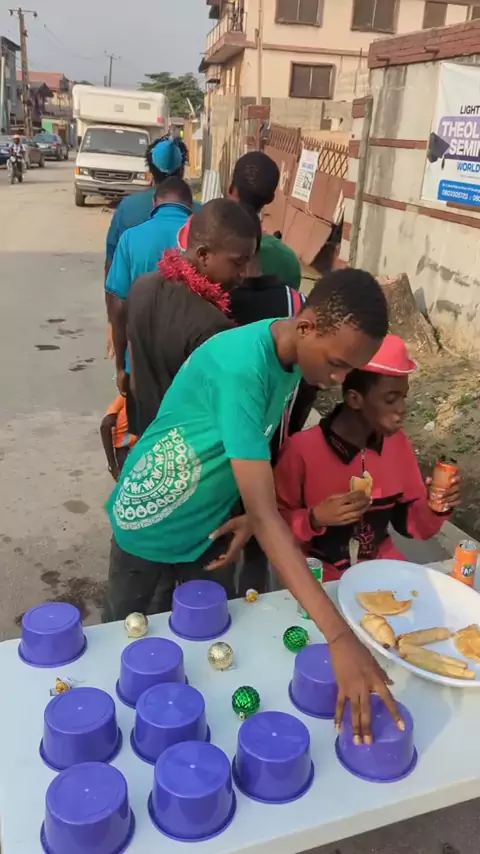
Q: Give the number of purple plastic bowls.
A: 10